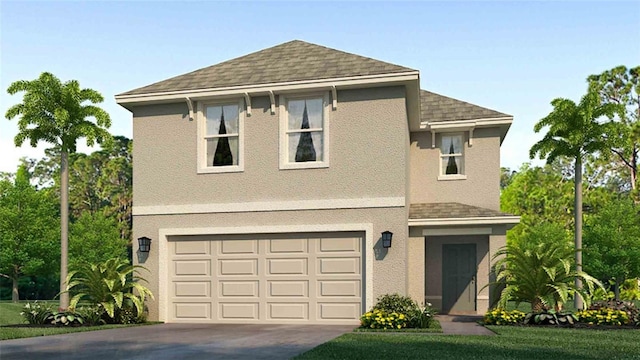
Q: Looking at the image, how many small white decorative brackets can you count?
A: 6